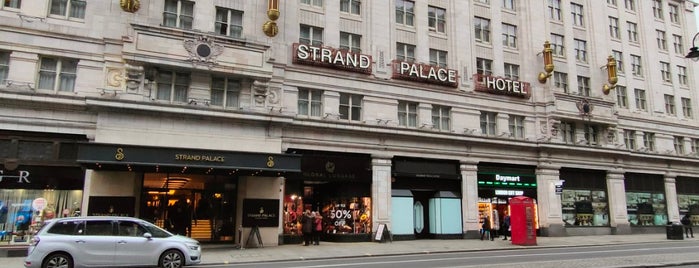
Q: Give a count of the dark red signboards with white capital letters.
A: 3